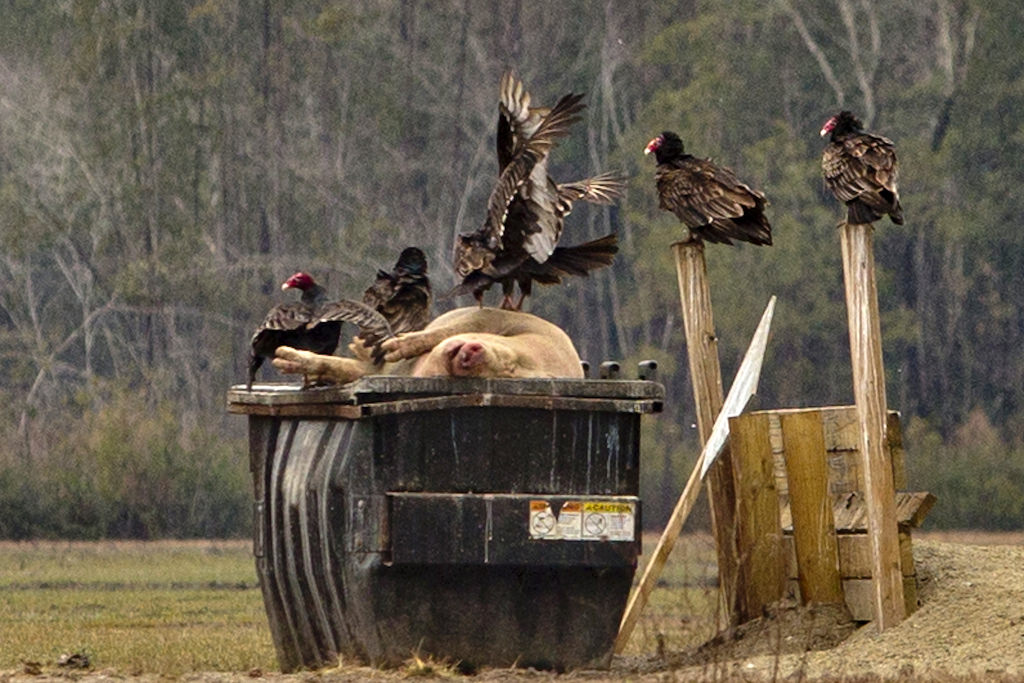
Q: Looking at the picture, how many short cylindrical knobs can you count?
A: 3